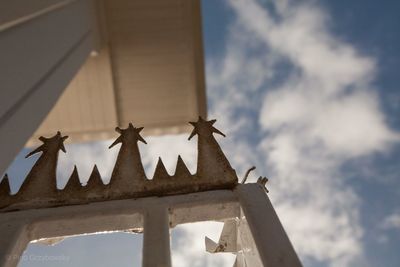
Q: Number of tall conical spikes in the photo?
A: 3